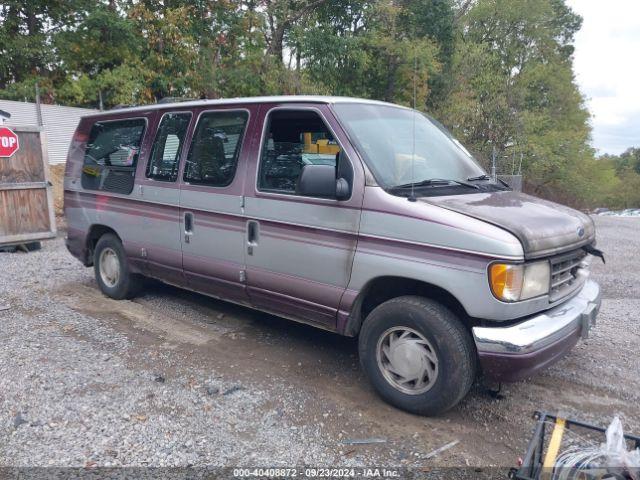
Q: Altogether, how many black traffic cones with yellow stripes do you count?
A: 0